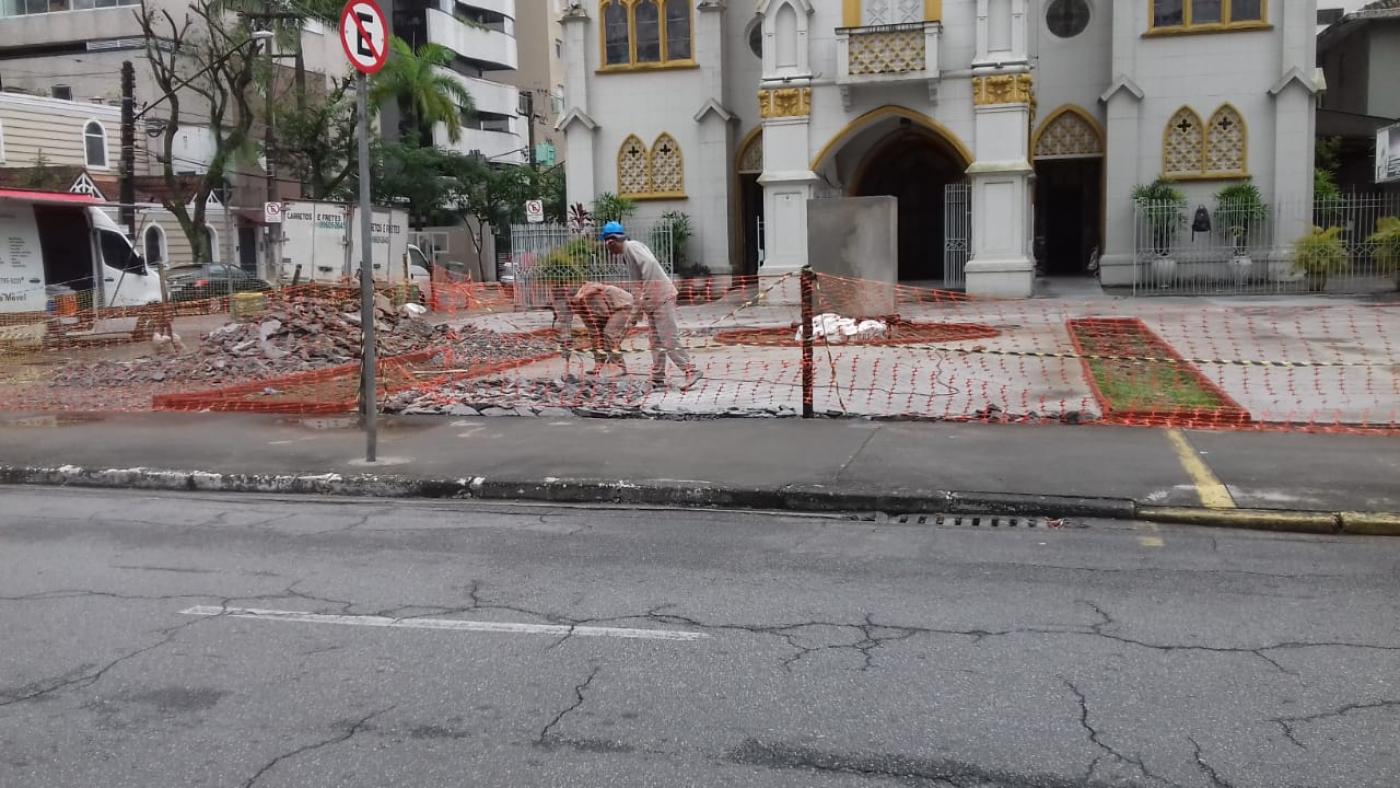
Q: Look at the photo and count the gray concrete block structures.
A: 1